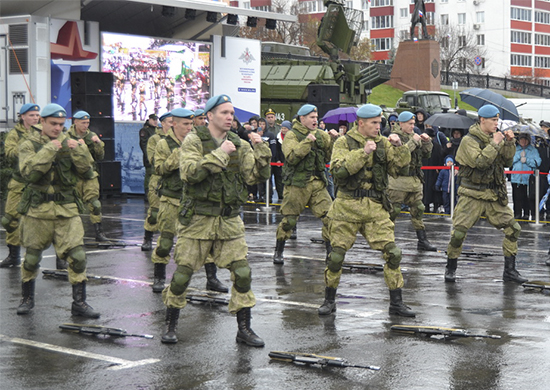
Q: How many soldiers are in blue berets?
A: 11